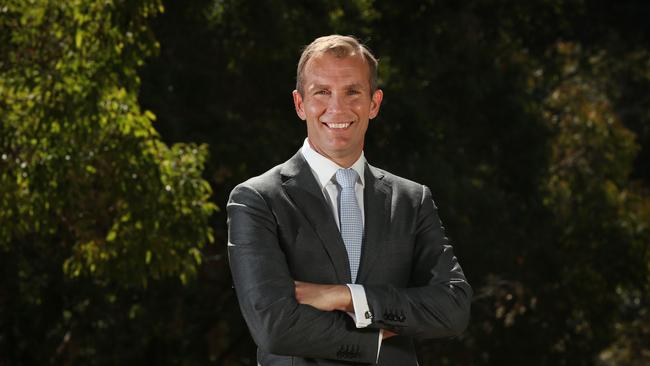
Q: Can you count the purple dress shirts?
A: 0